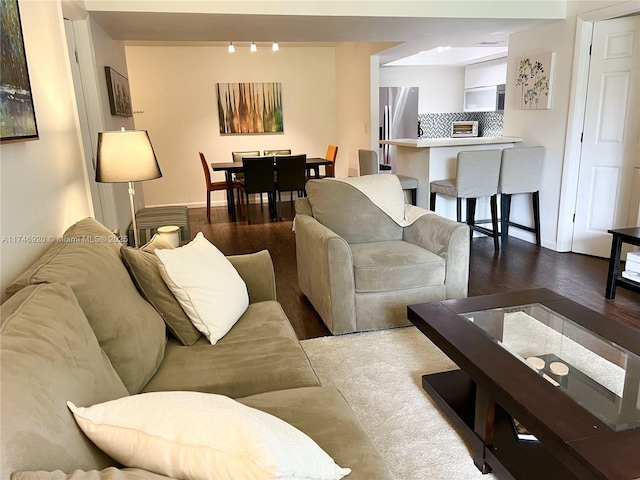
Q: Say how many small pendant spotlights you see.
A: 3